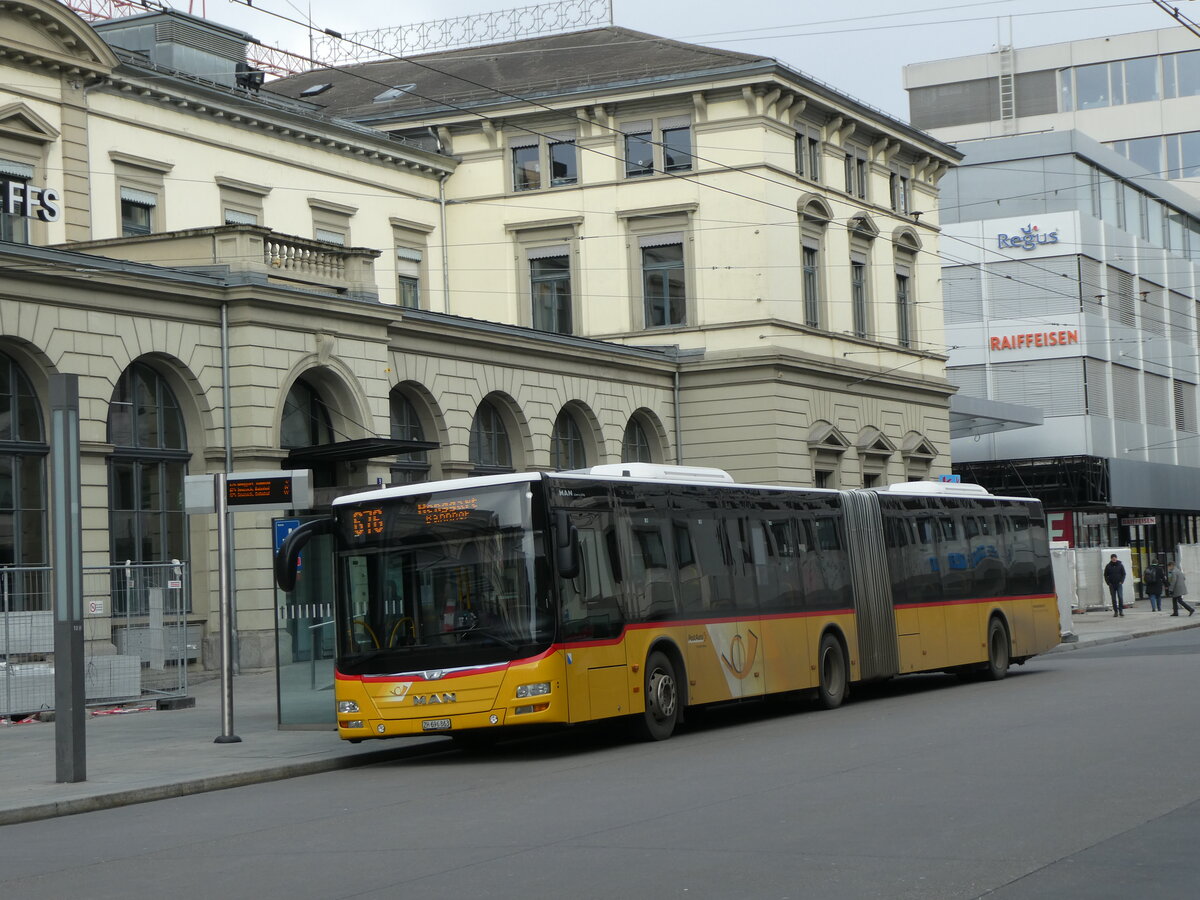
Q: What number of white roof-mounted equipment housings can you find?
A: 2